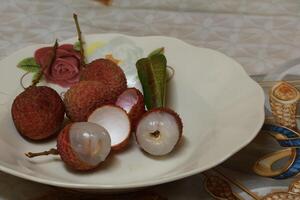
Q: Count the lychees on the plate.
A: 5